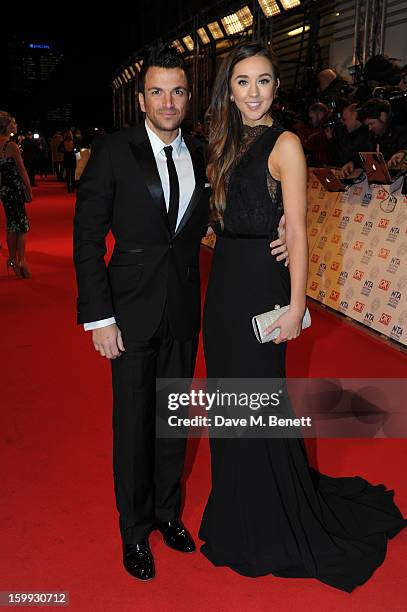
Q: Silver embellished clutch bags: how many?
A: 1